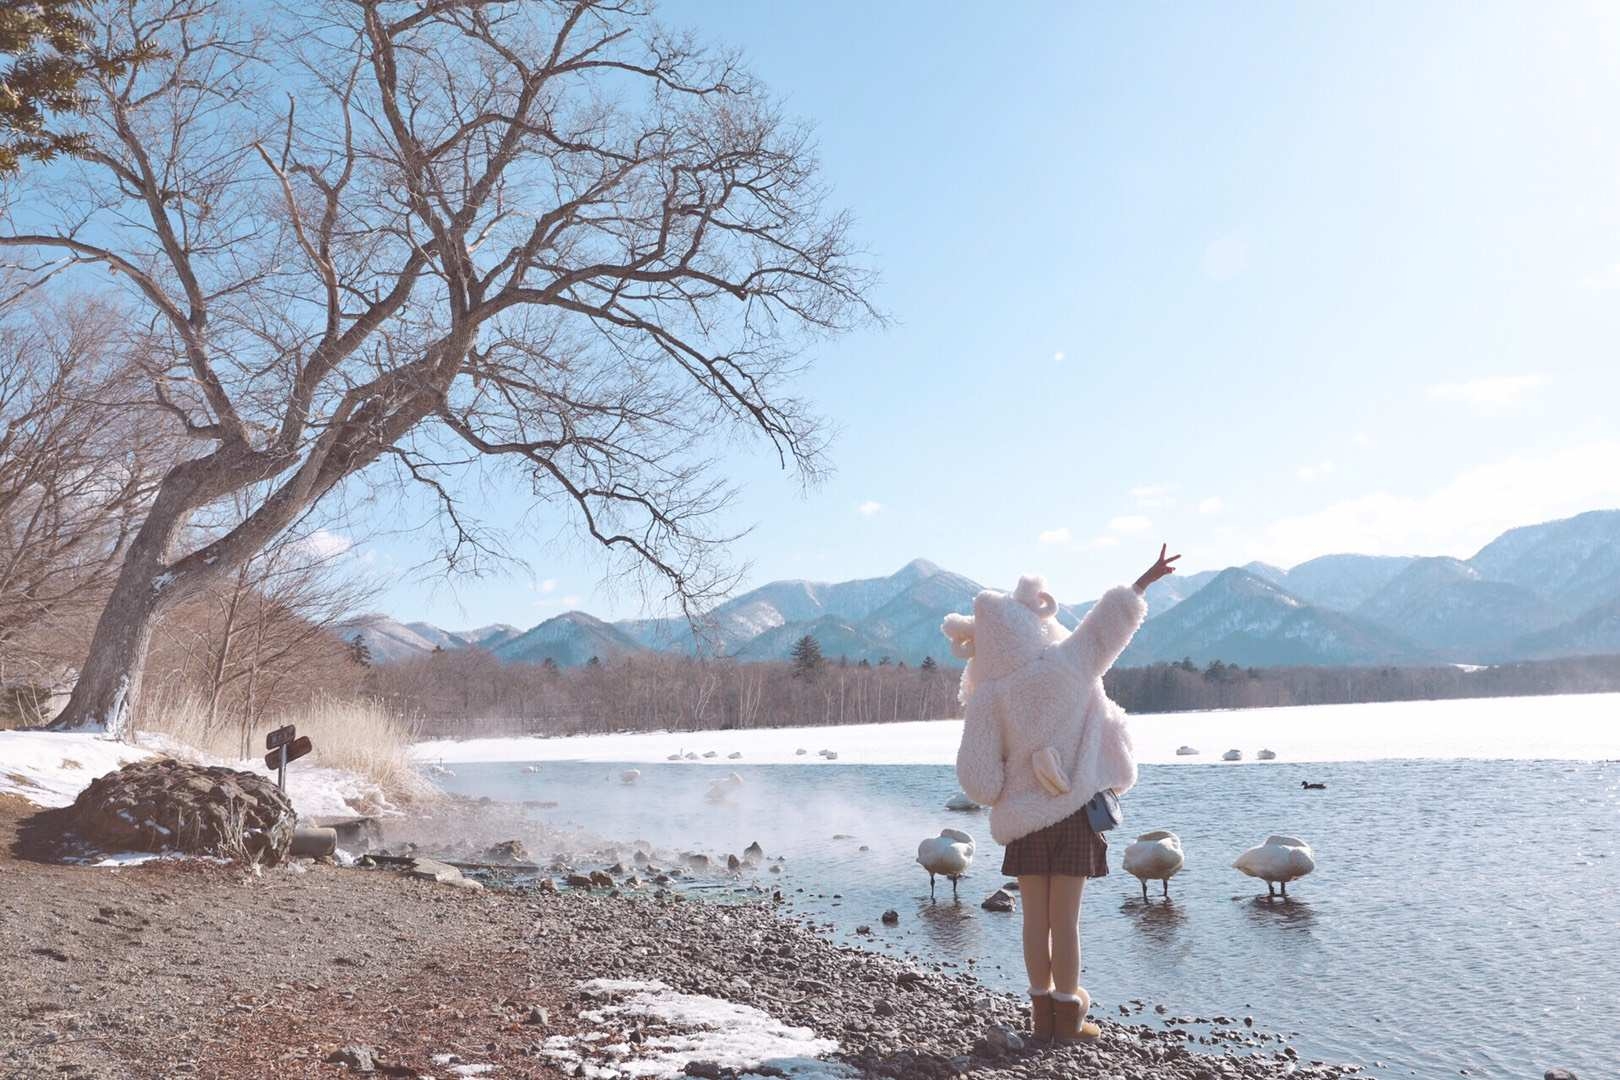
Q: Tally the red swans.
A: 0